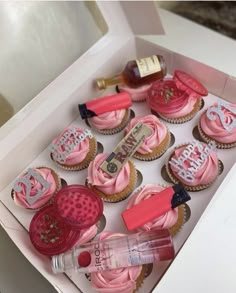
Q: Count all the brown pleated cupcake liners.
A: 12